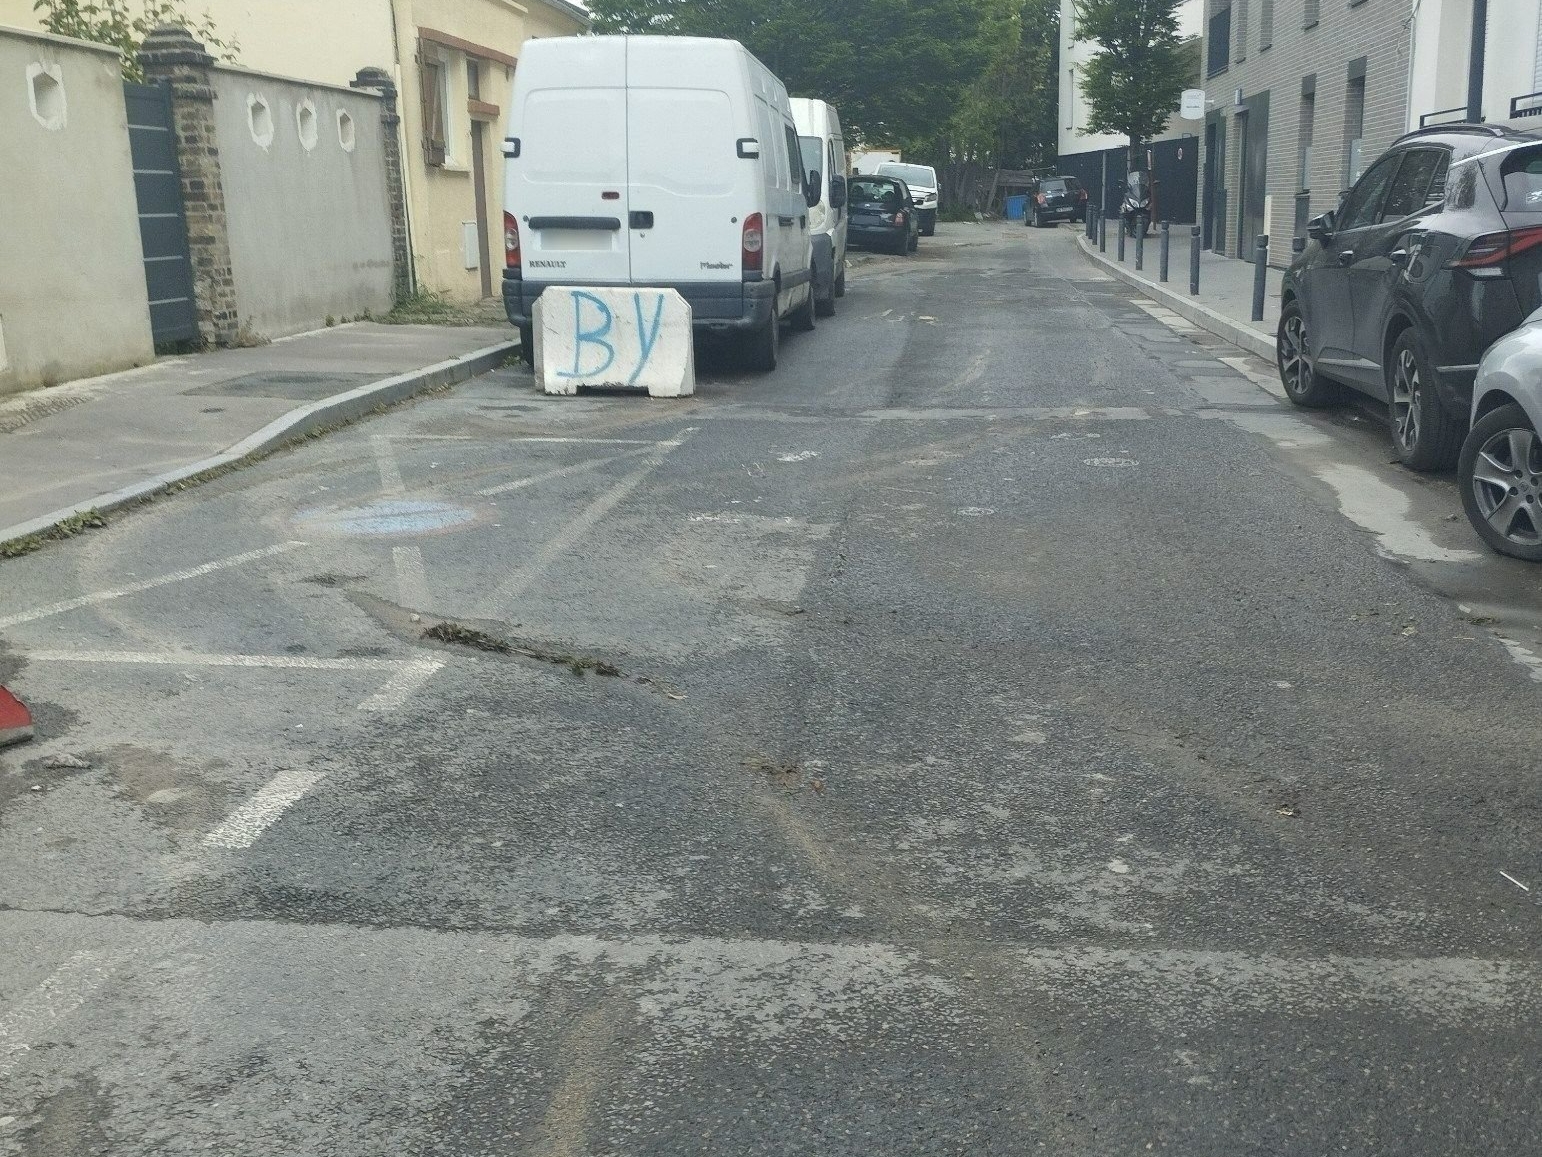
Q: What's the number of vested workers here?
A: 0